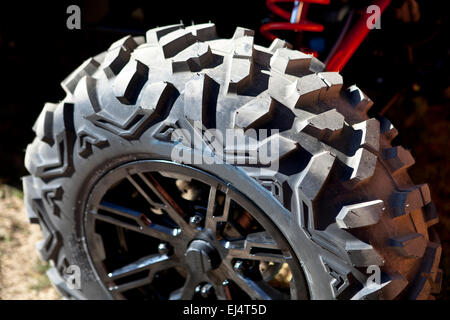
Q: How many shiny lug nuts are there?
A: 4